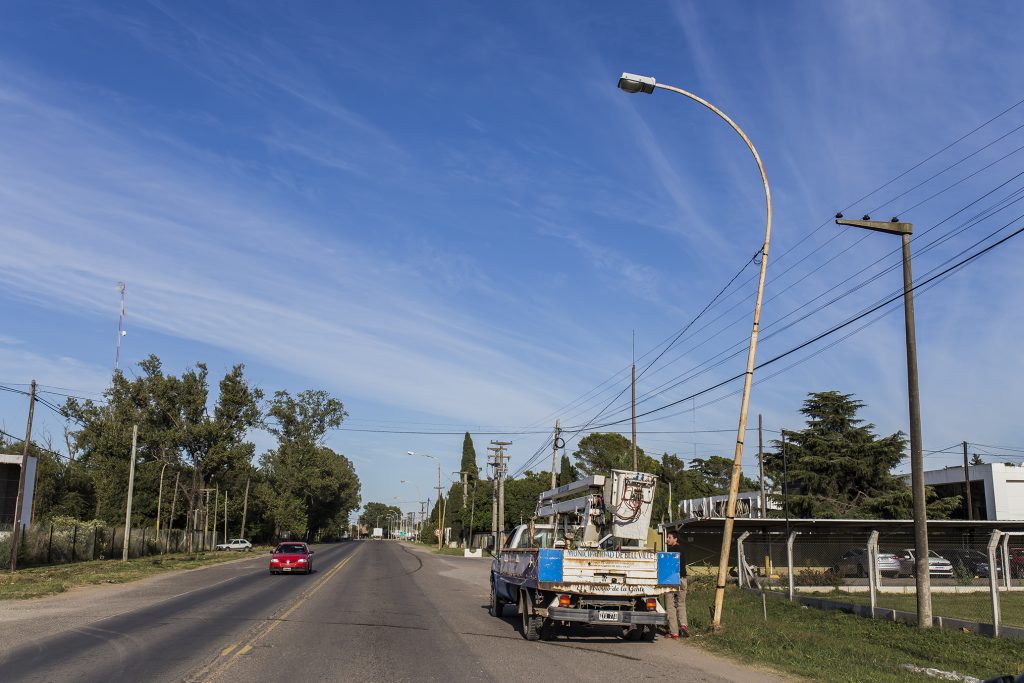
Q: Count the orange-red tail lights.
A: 2